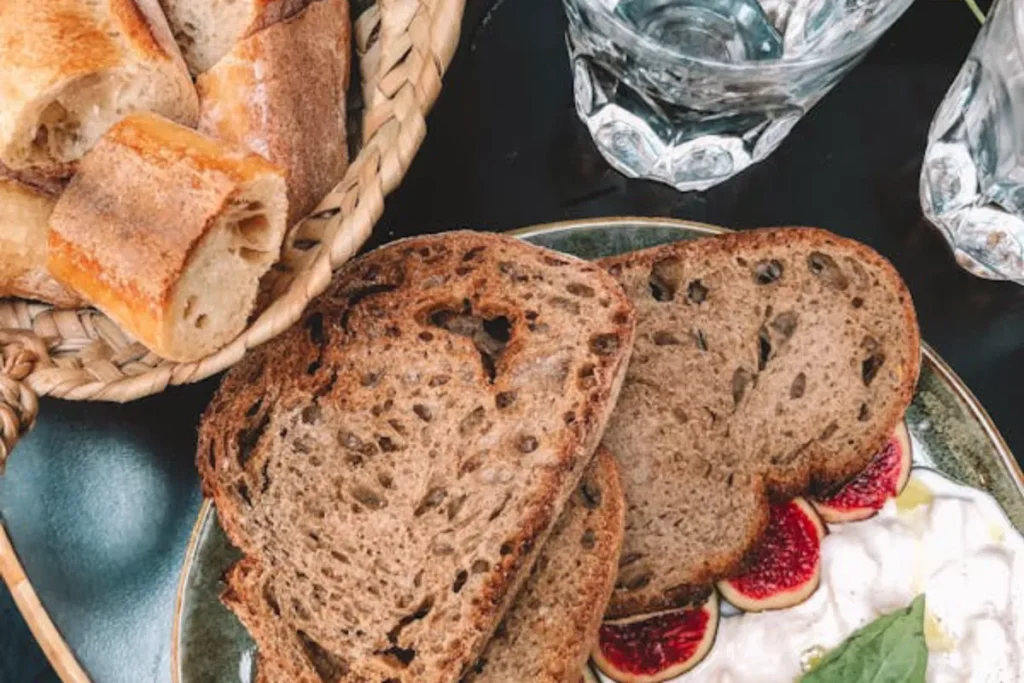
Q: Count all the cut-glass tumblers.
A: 2